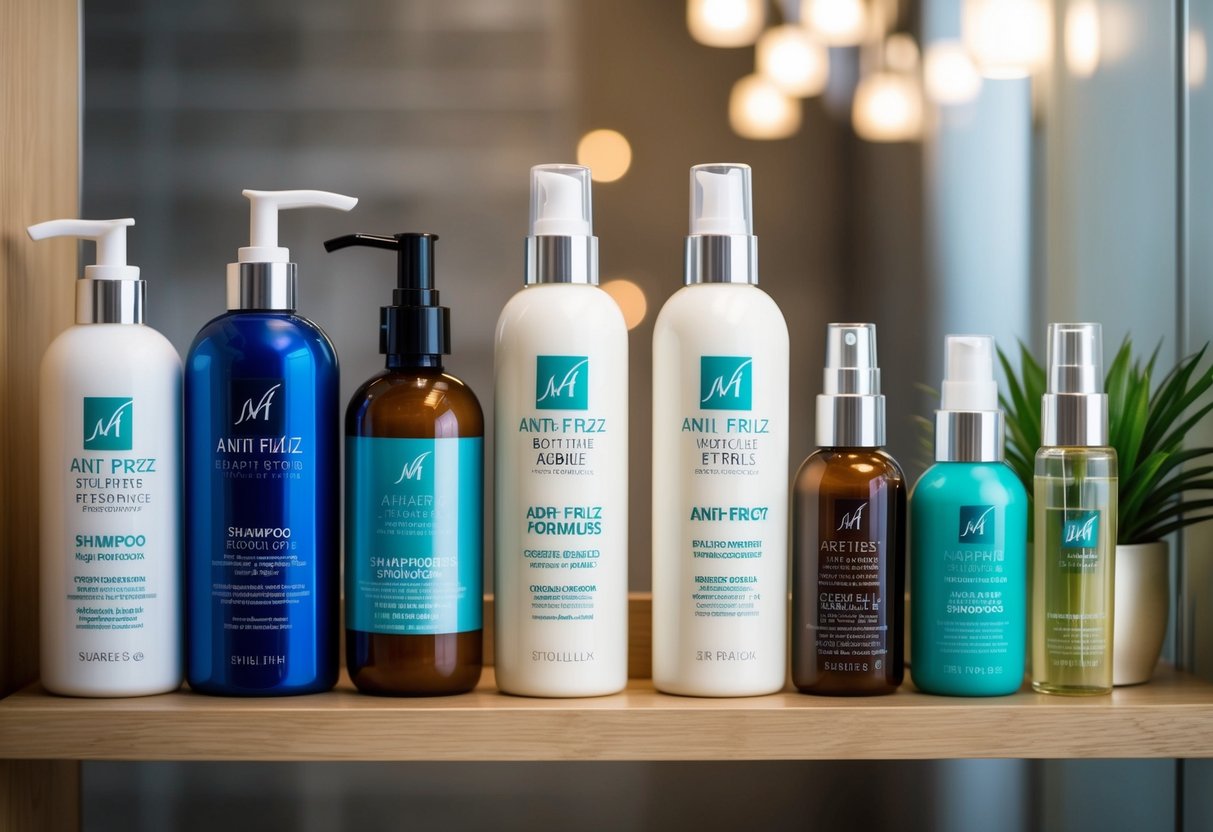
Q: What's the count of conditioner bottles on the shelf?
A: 0